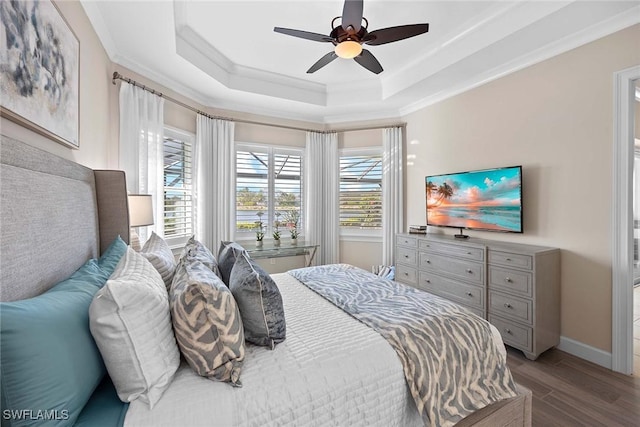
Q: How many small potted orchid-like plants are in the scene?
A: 3